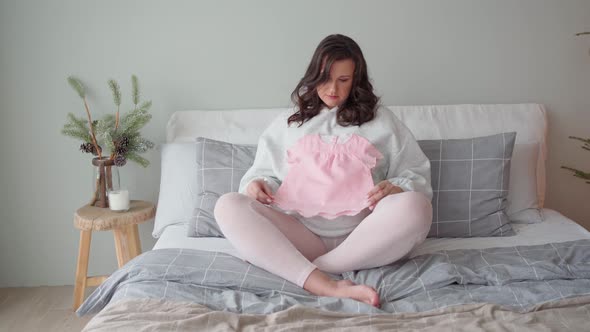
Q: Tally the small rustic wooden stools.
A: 1